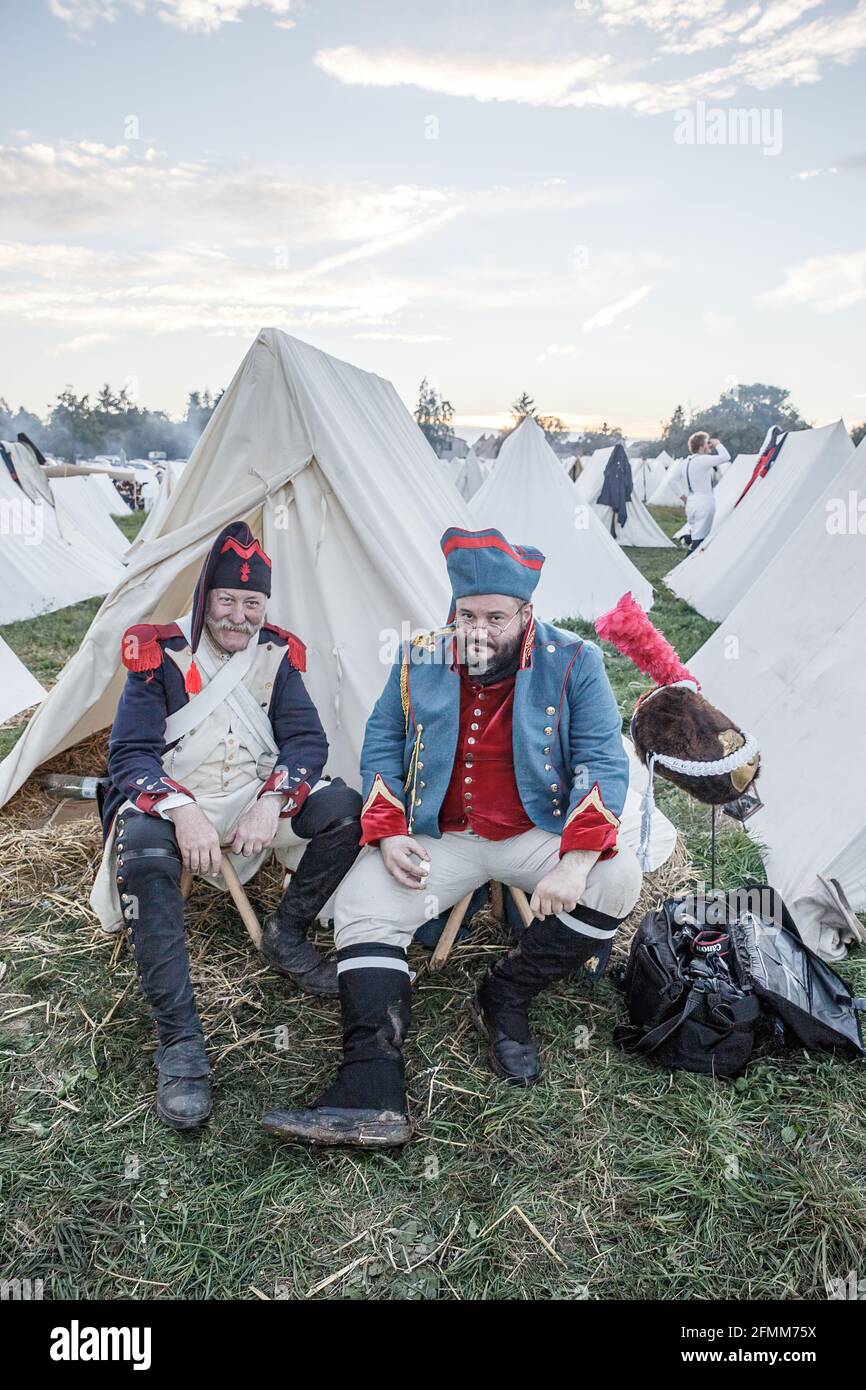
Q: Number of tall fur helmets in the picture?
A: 1